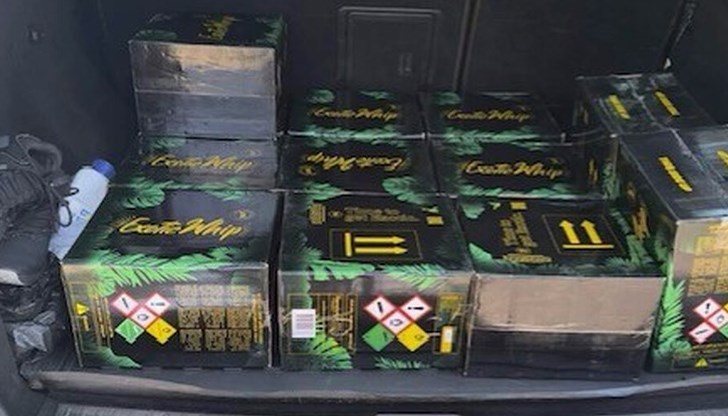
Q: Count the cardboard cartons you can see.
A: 11